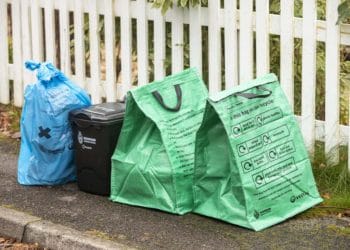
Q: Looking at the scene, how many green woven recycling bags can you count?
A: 2